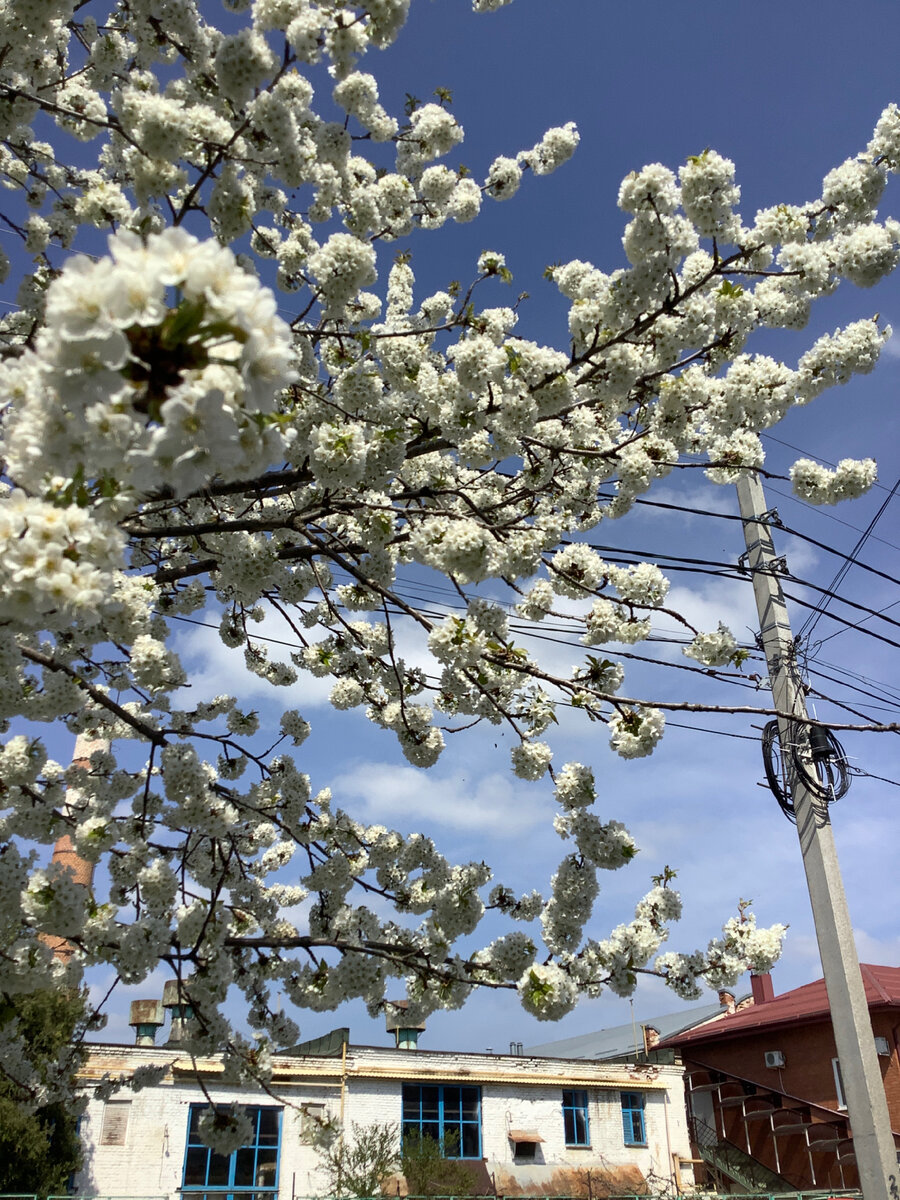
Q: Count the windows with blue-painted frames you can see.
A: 4